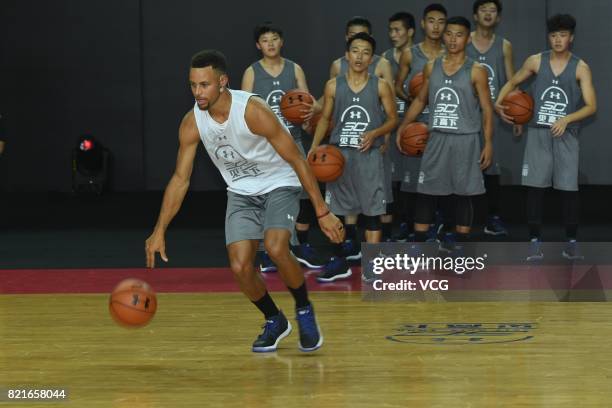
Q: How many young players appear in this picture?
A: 8